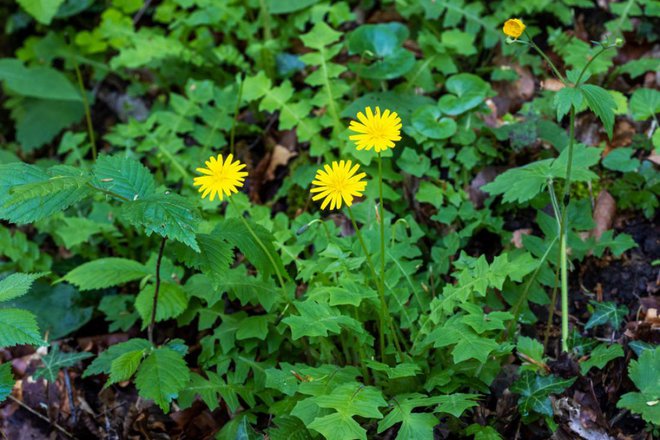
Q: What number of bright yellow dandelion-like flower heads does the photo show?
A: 3